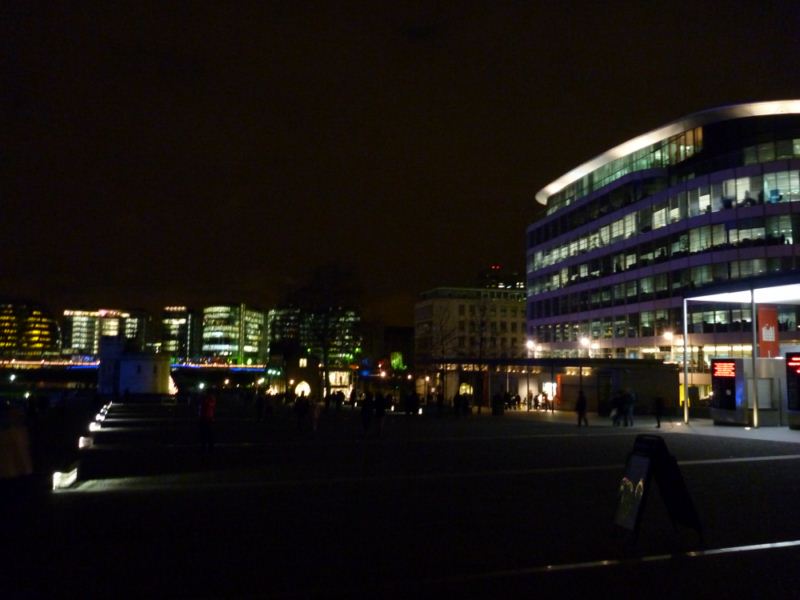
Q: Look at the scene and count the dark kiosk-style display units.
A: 2